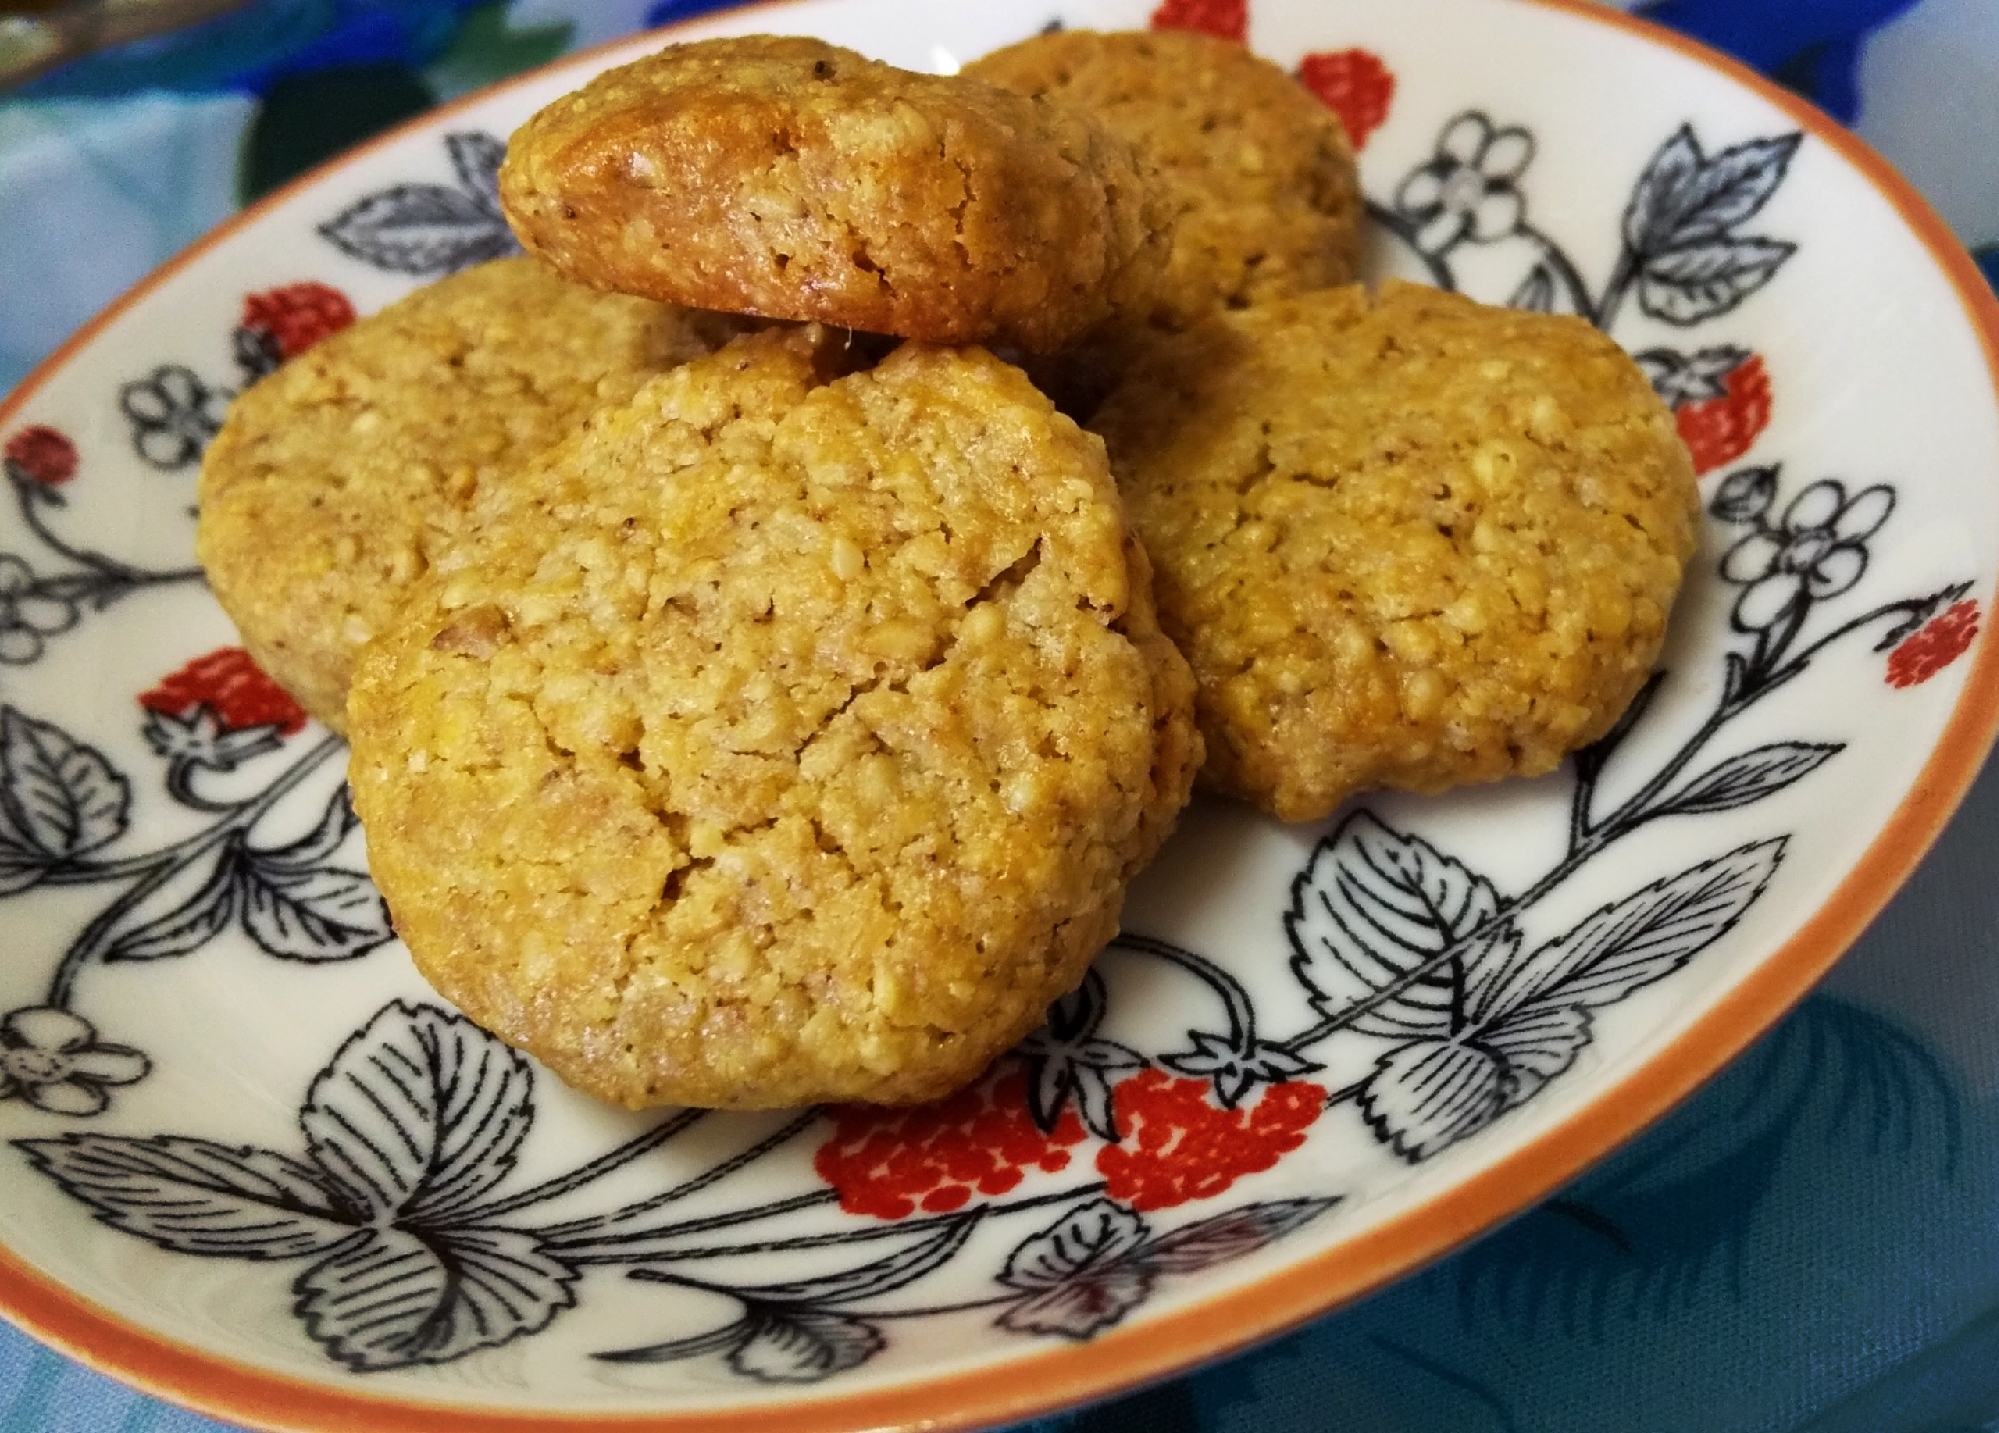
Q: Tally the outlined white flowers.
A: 5